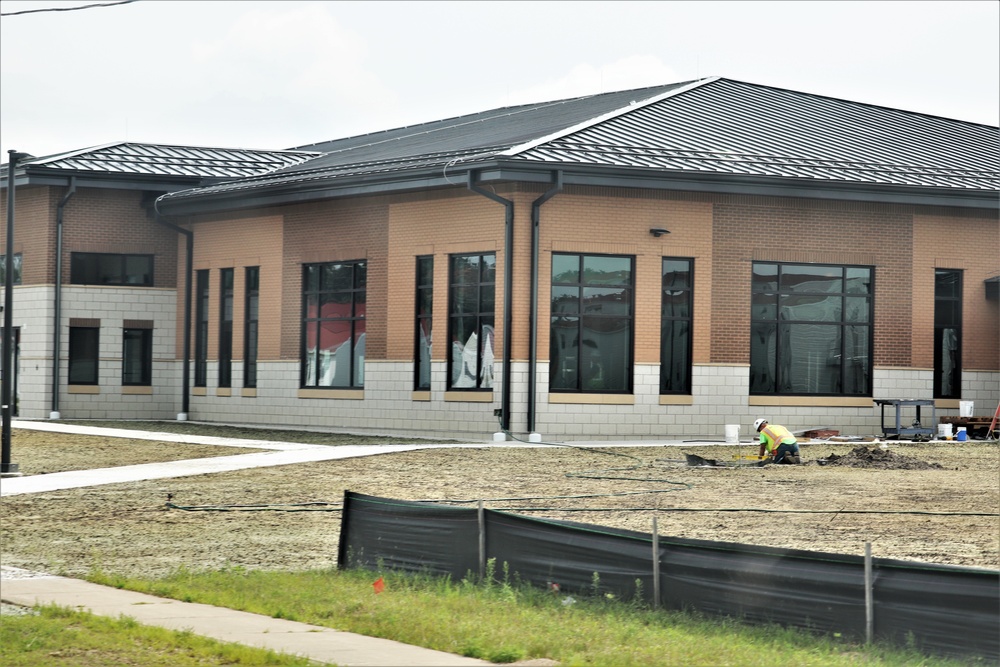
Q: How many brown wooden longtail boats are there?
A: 0